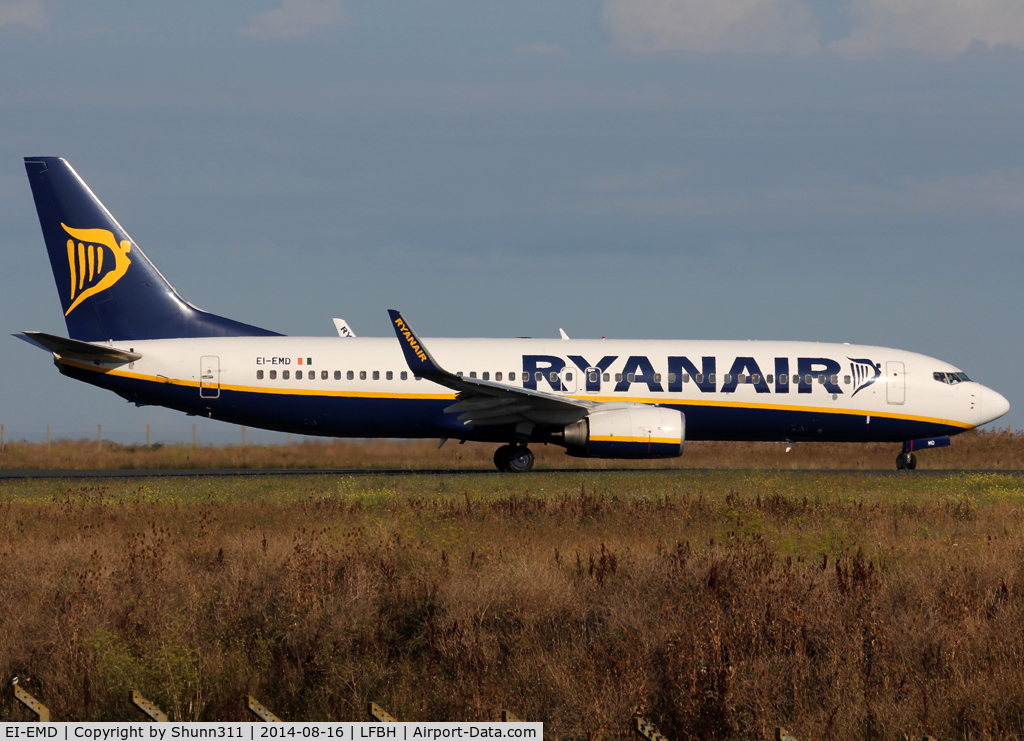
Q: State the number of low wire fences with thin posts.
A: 1